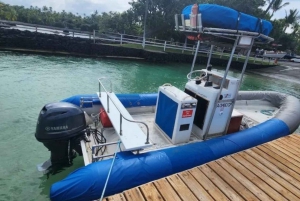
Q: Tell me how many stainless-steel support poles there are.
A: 4